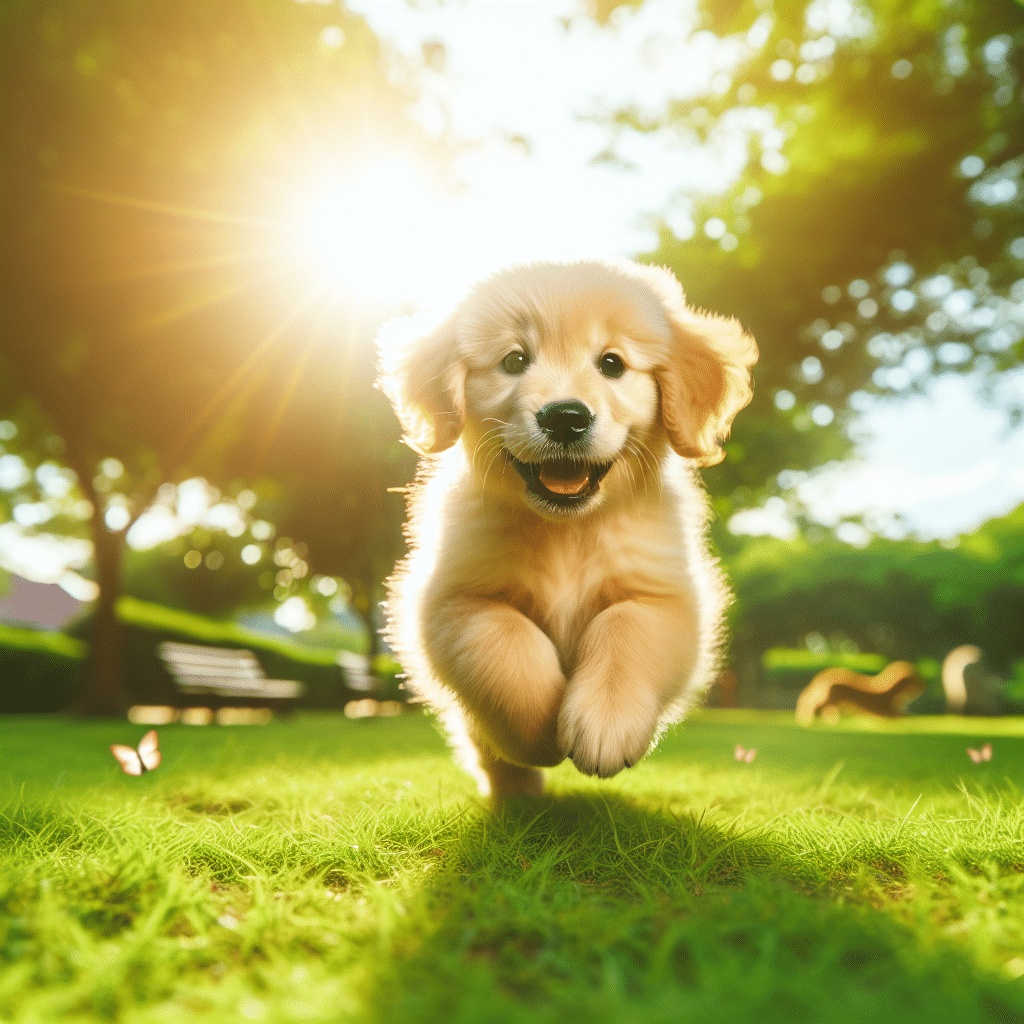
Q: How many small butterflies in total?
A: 3